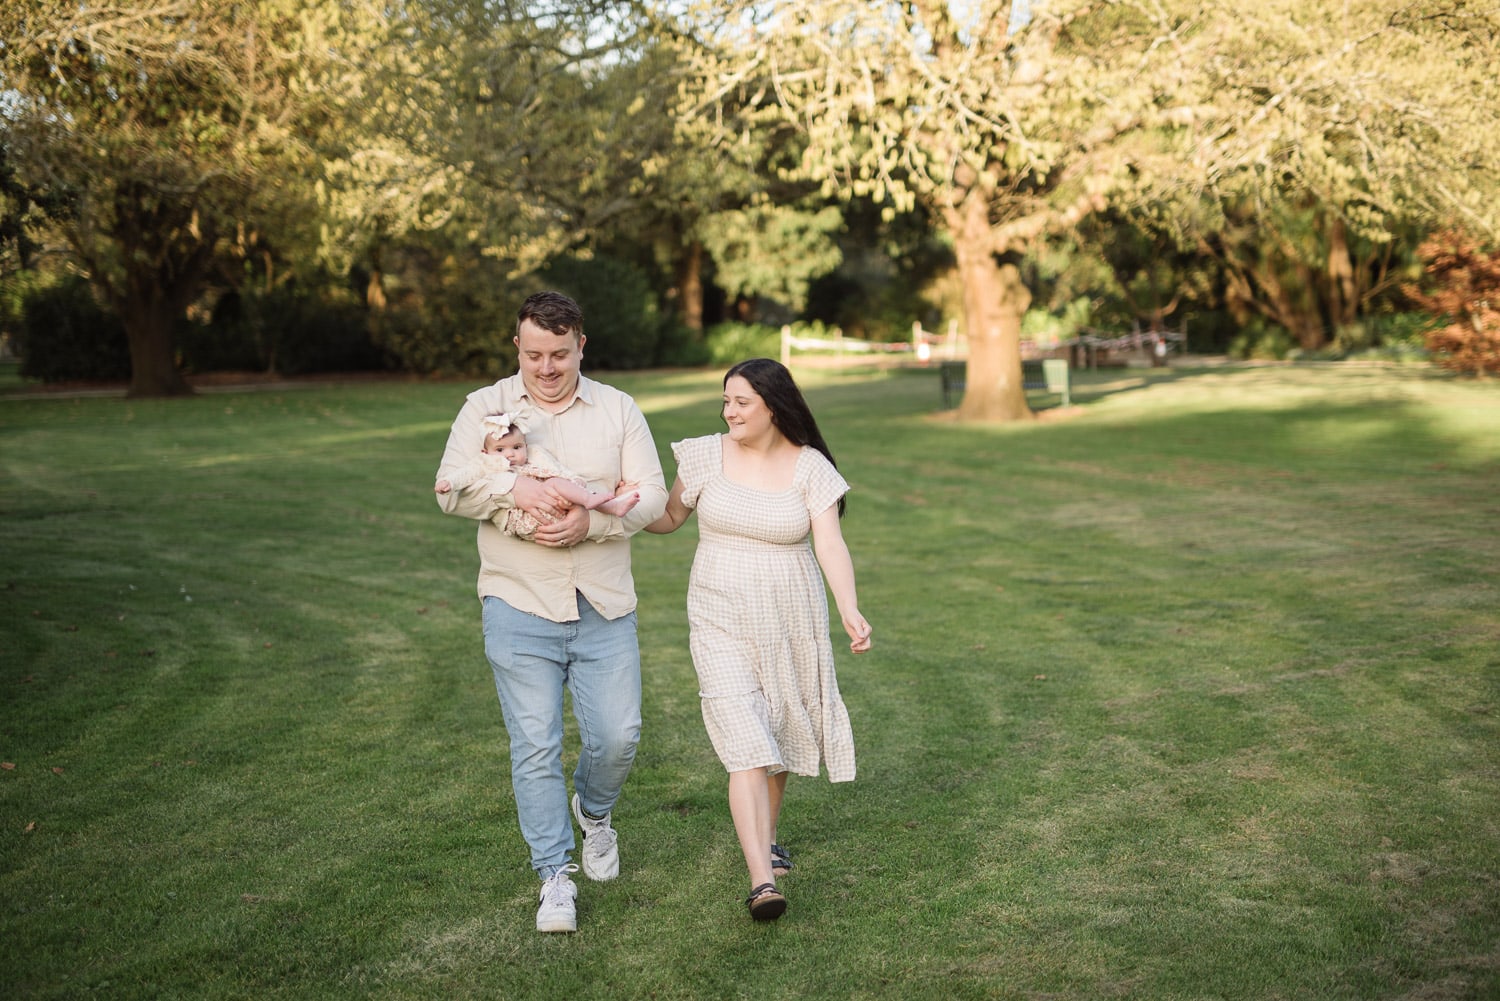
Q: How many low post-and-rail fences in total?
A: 1